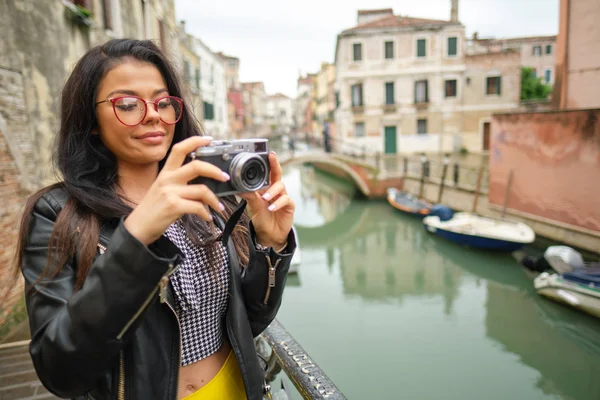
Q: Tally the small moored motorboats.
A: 3